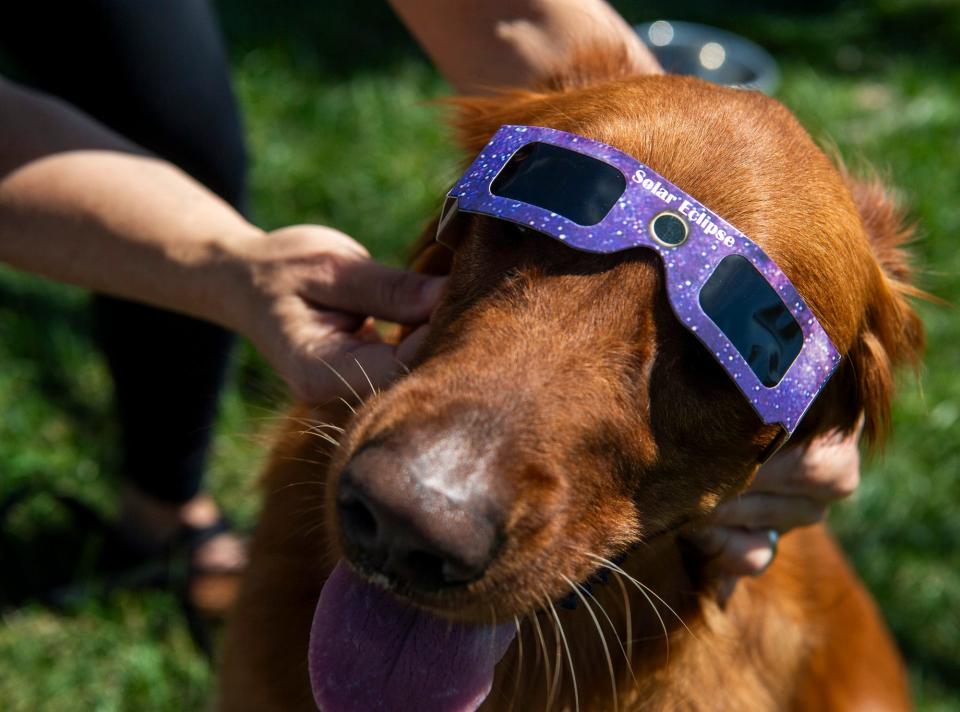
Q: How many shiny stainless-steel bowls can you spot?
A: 1